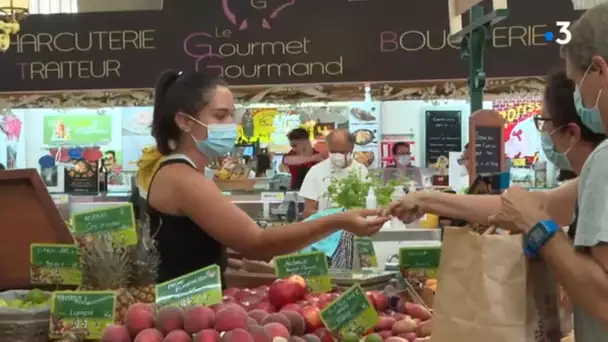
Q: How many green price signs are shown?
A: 8